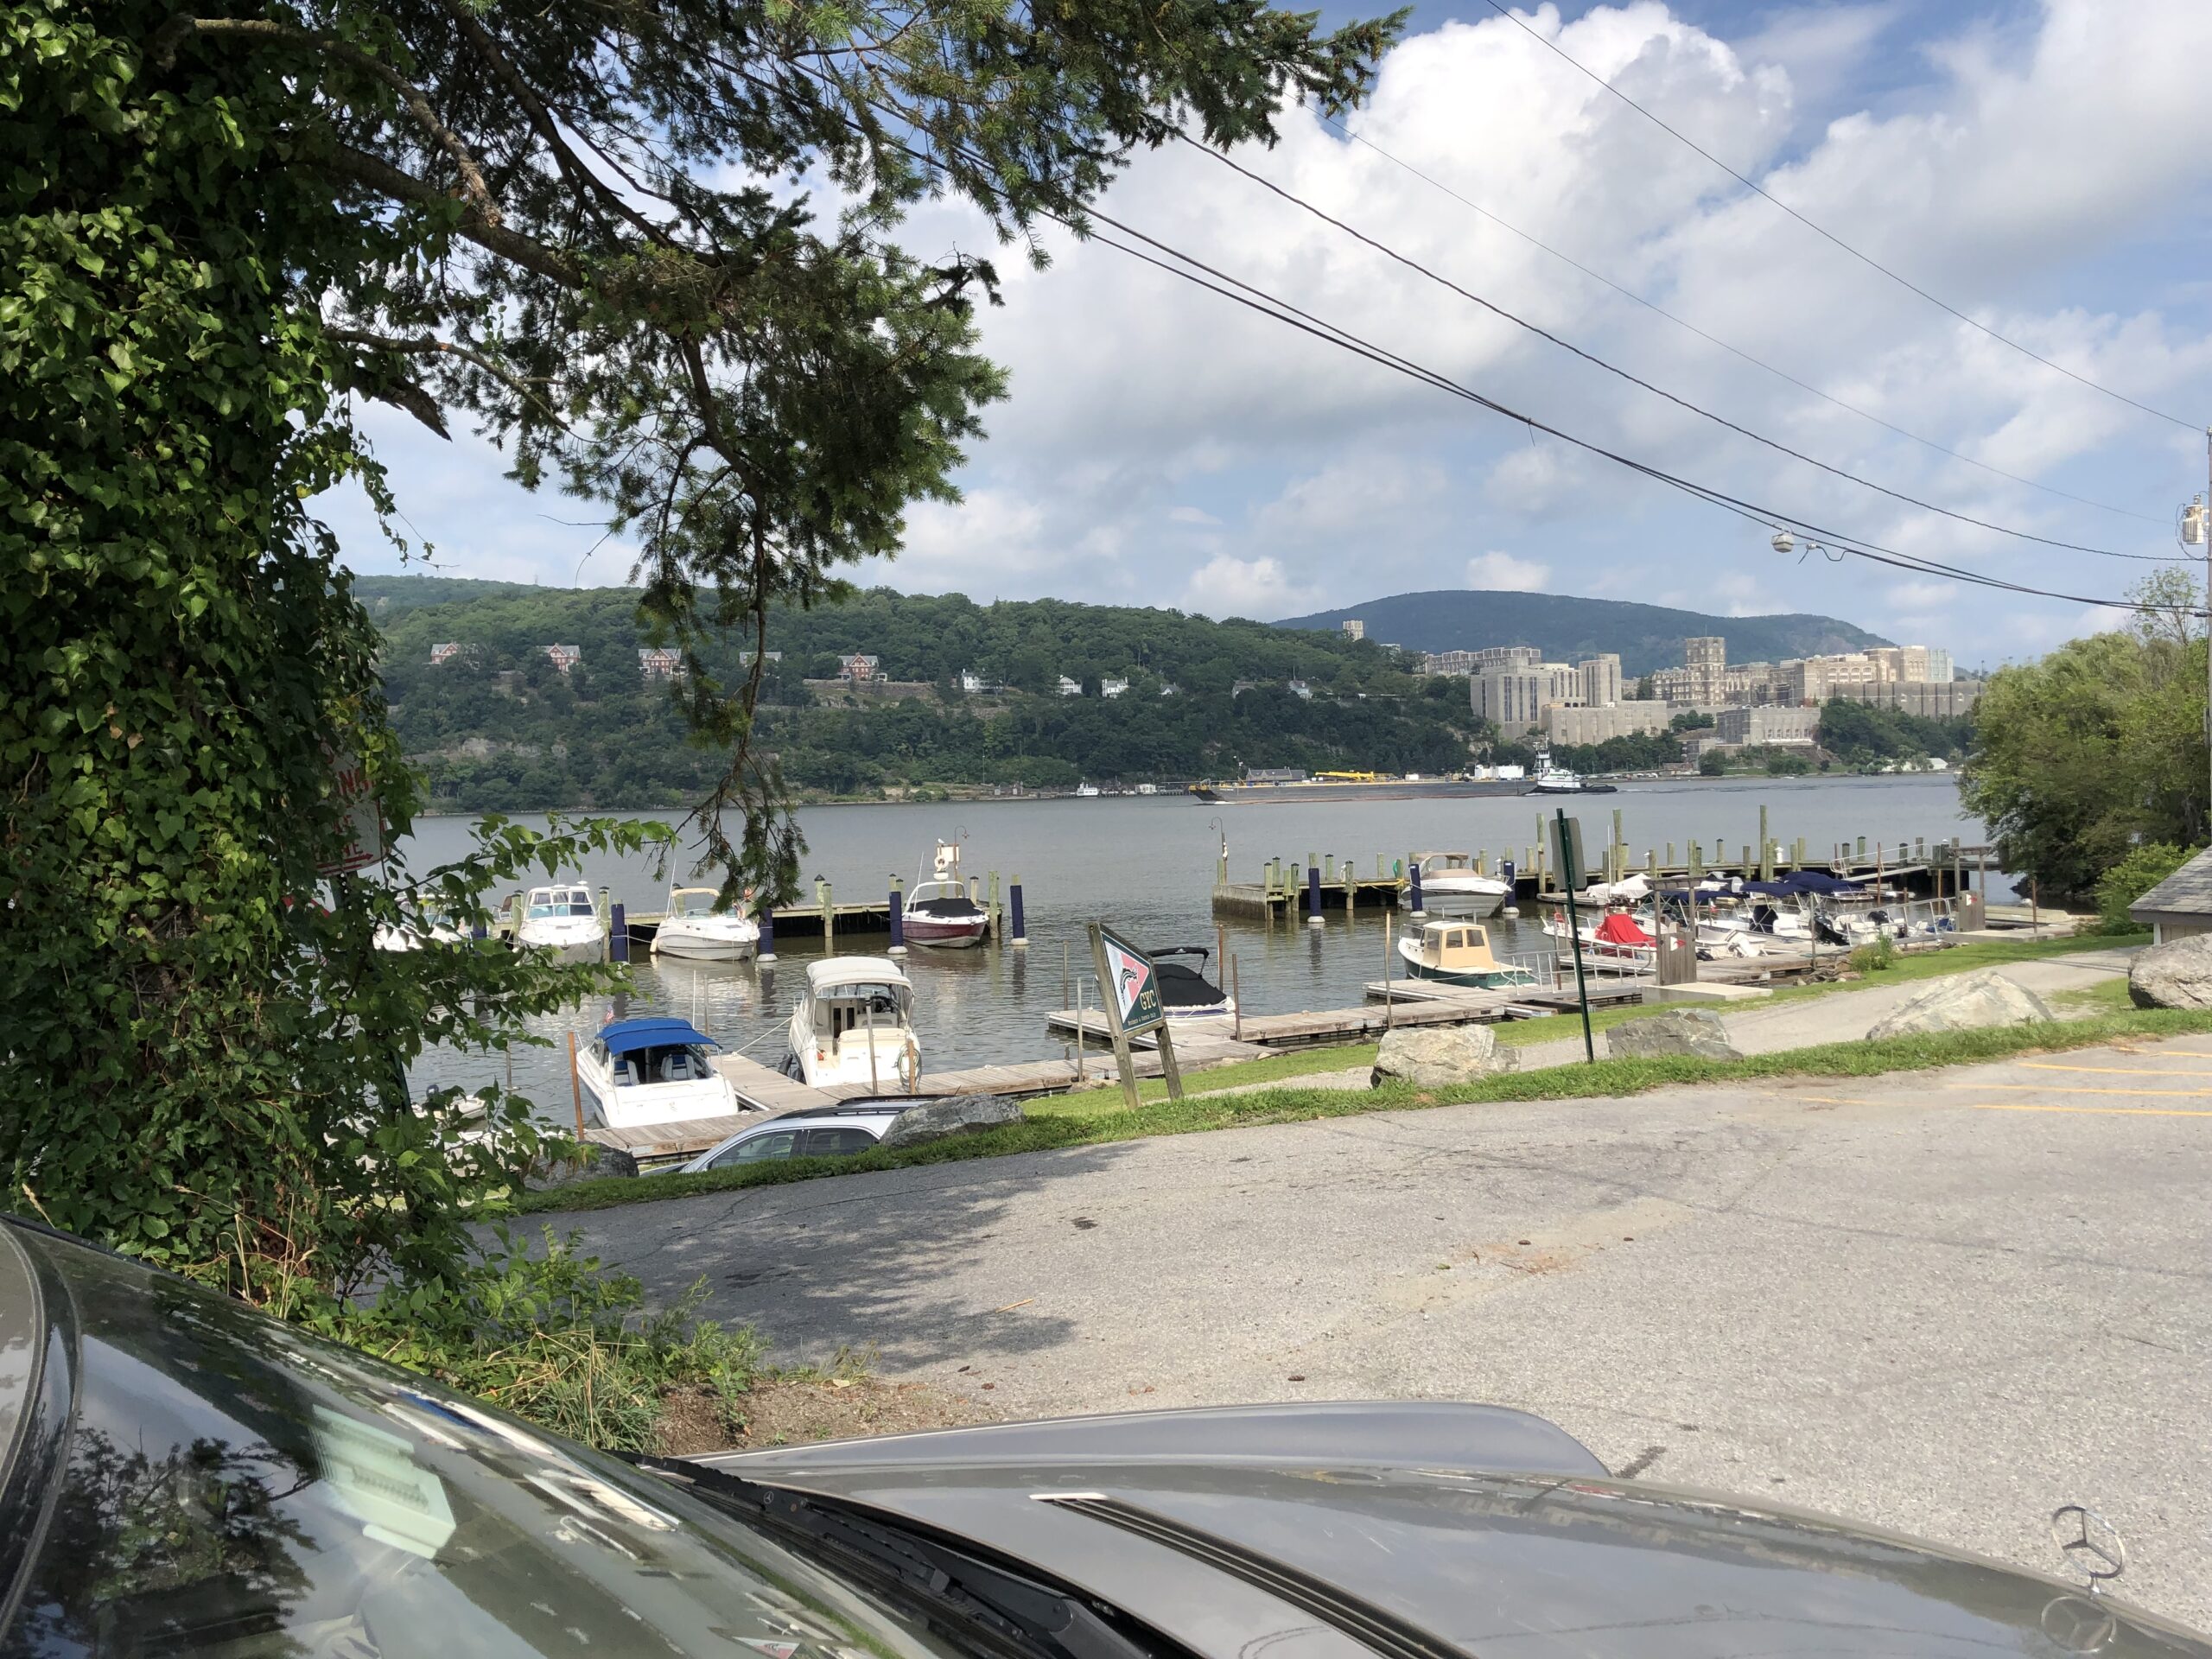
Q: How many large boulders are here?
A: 6